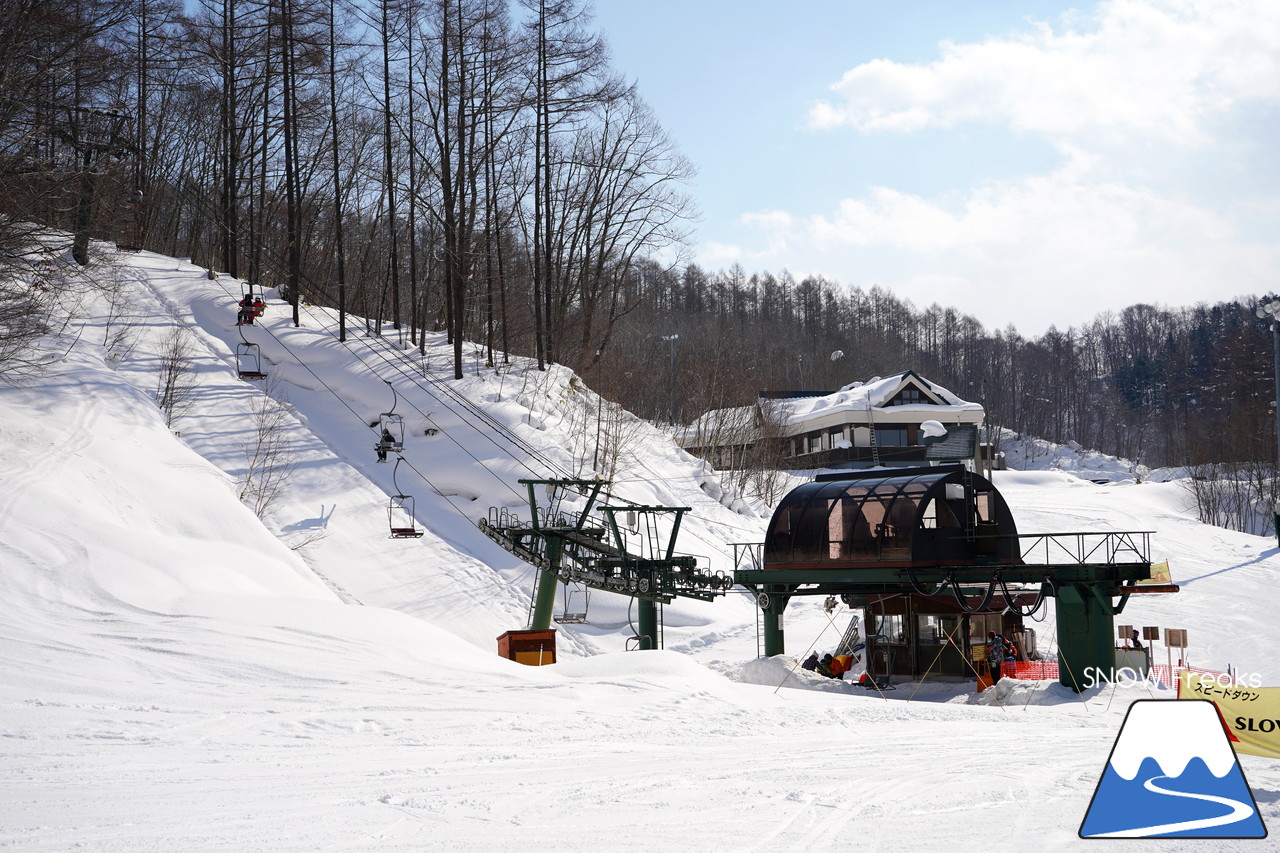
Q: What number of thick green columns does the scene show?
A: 4